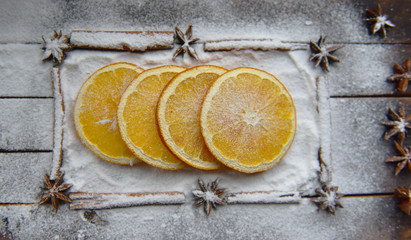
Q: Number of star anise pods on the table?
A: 11